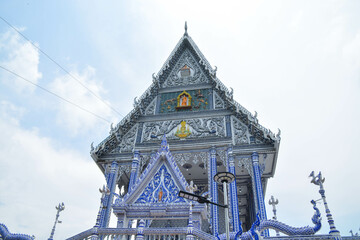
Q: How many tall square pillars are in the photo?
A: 5